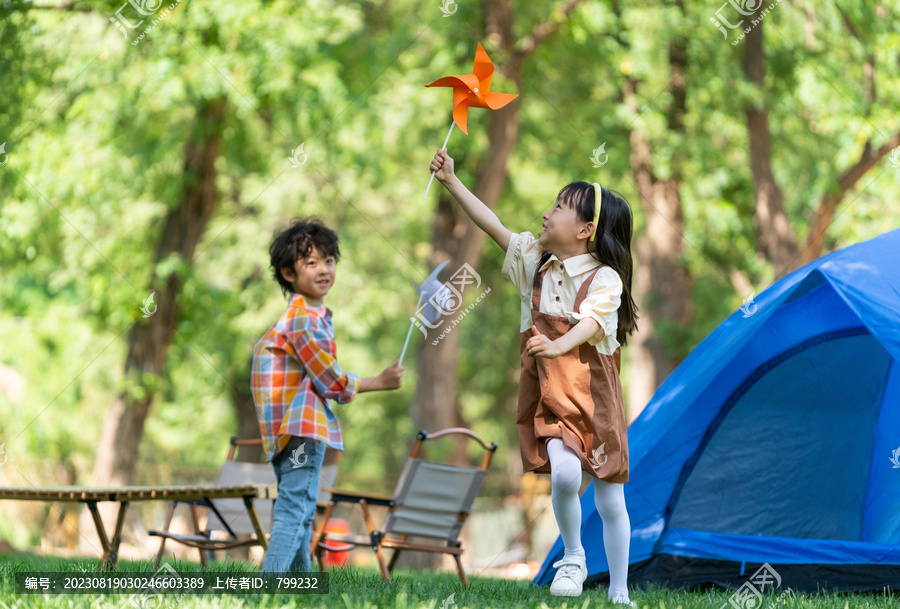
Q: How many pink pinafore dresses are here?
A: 0